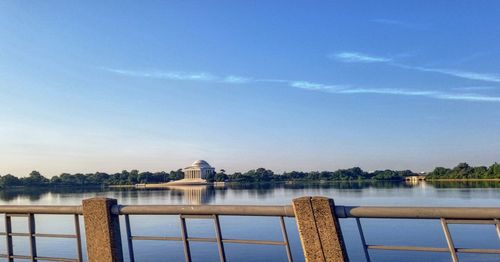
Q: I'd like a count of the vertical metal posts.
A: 10